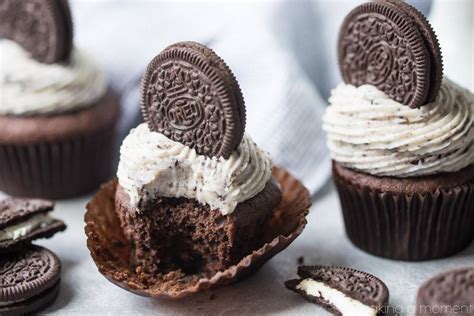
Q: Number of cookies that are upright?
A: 3